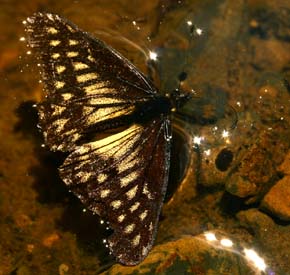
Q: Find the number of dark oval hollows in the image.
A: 1